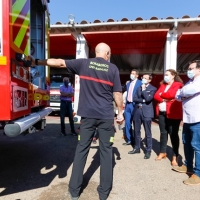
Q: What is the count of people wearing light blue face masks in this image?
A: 4